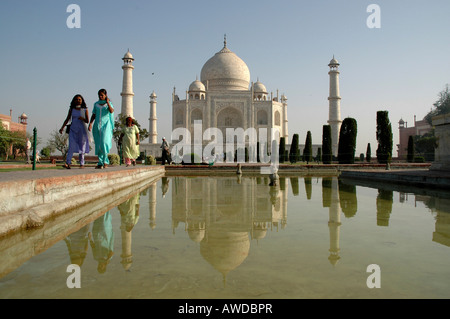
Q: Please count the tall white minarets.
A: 4